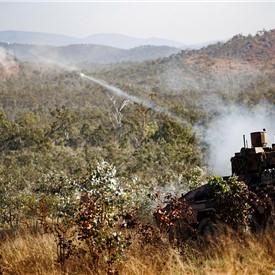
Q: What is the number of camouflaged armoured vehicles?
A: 1